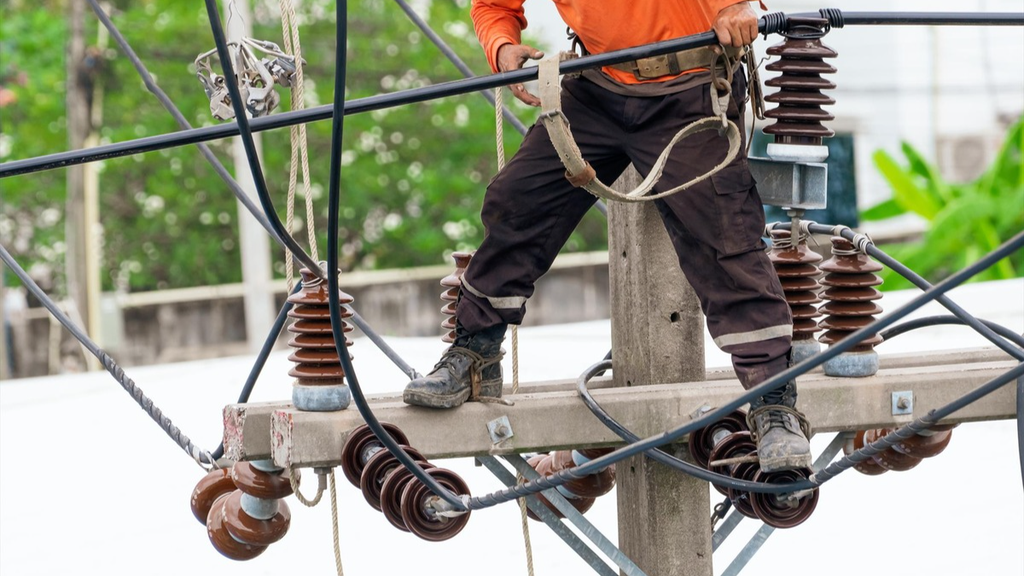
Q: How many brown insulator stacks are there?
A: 10